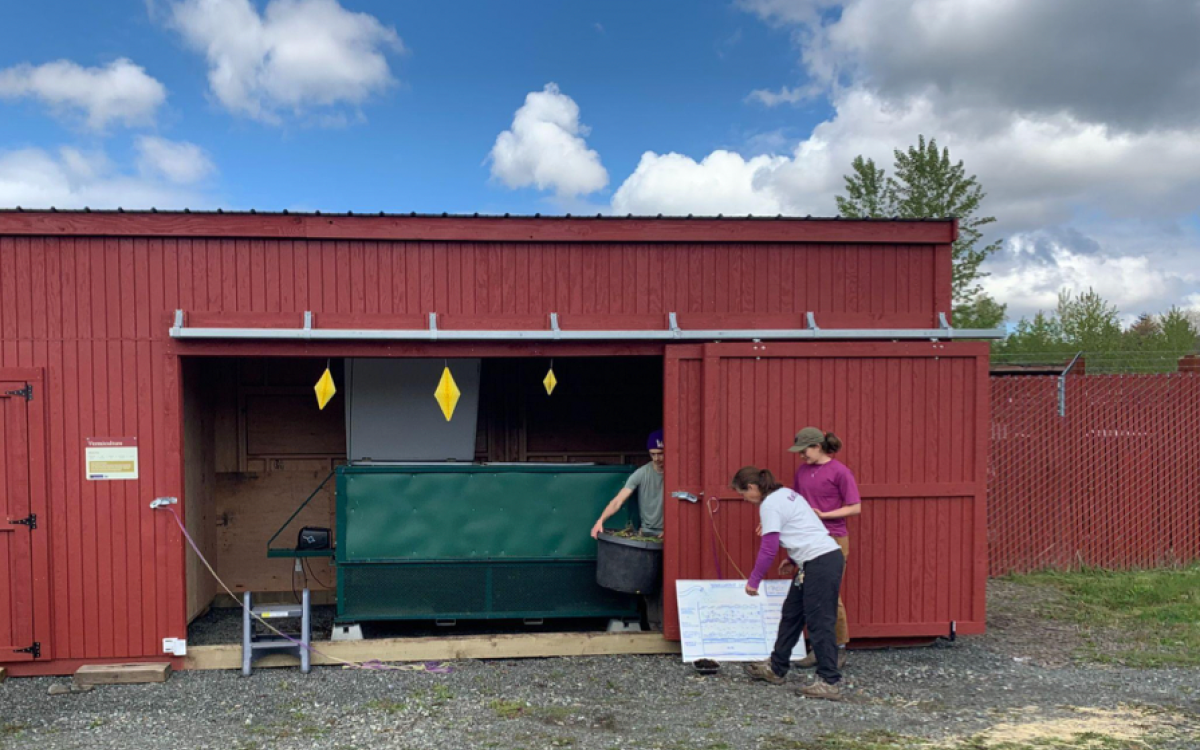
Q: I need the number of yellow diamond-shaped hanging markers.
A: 3